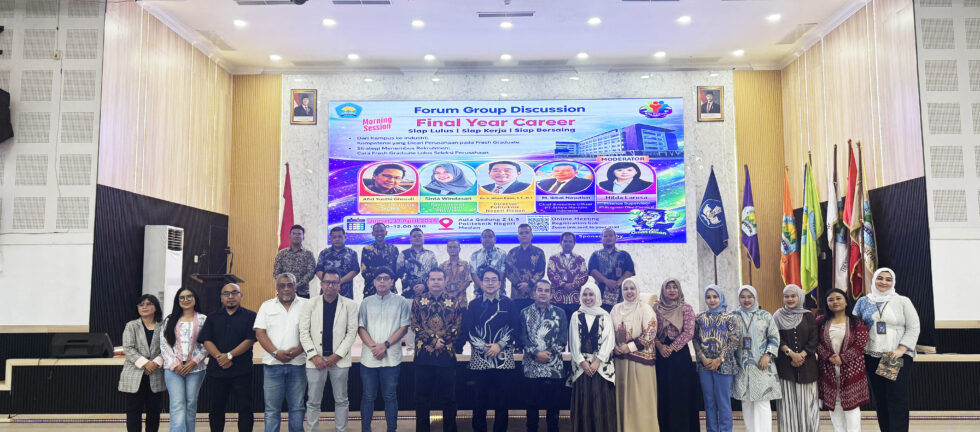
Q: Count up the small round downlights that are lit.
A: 14